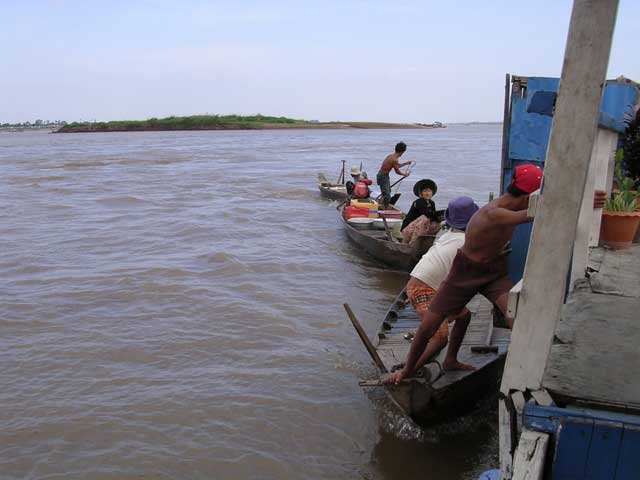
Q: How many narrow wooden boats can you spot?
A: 3